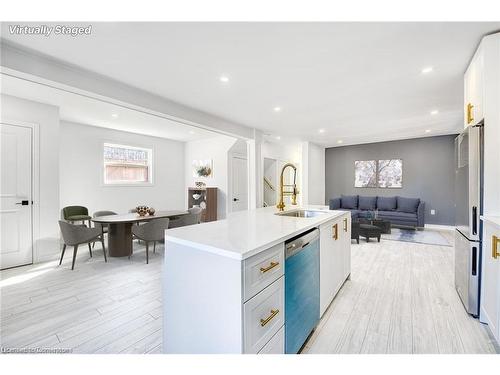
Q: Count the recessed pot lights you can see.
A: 10